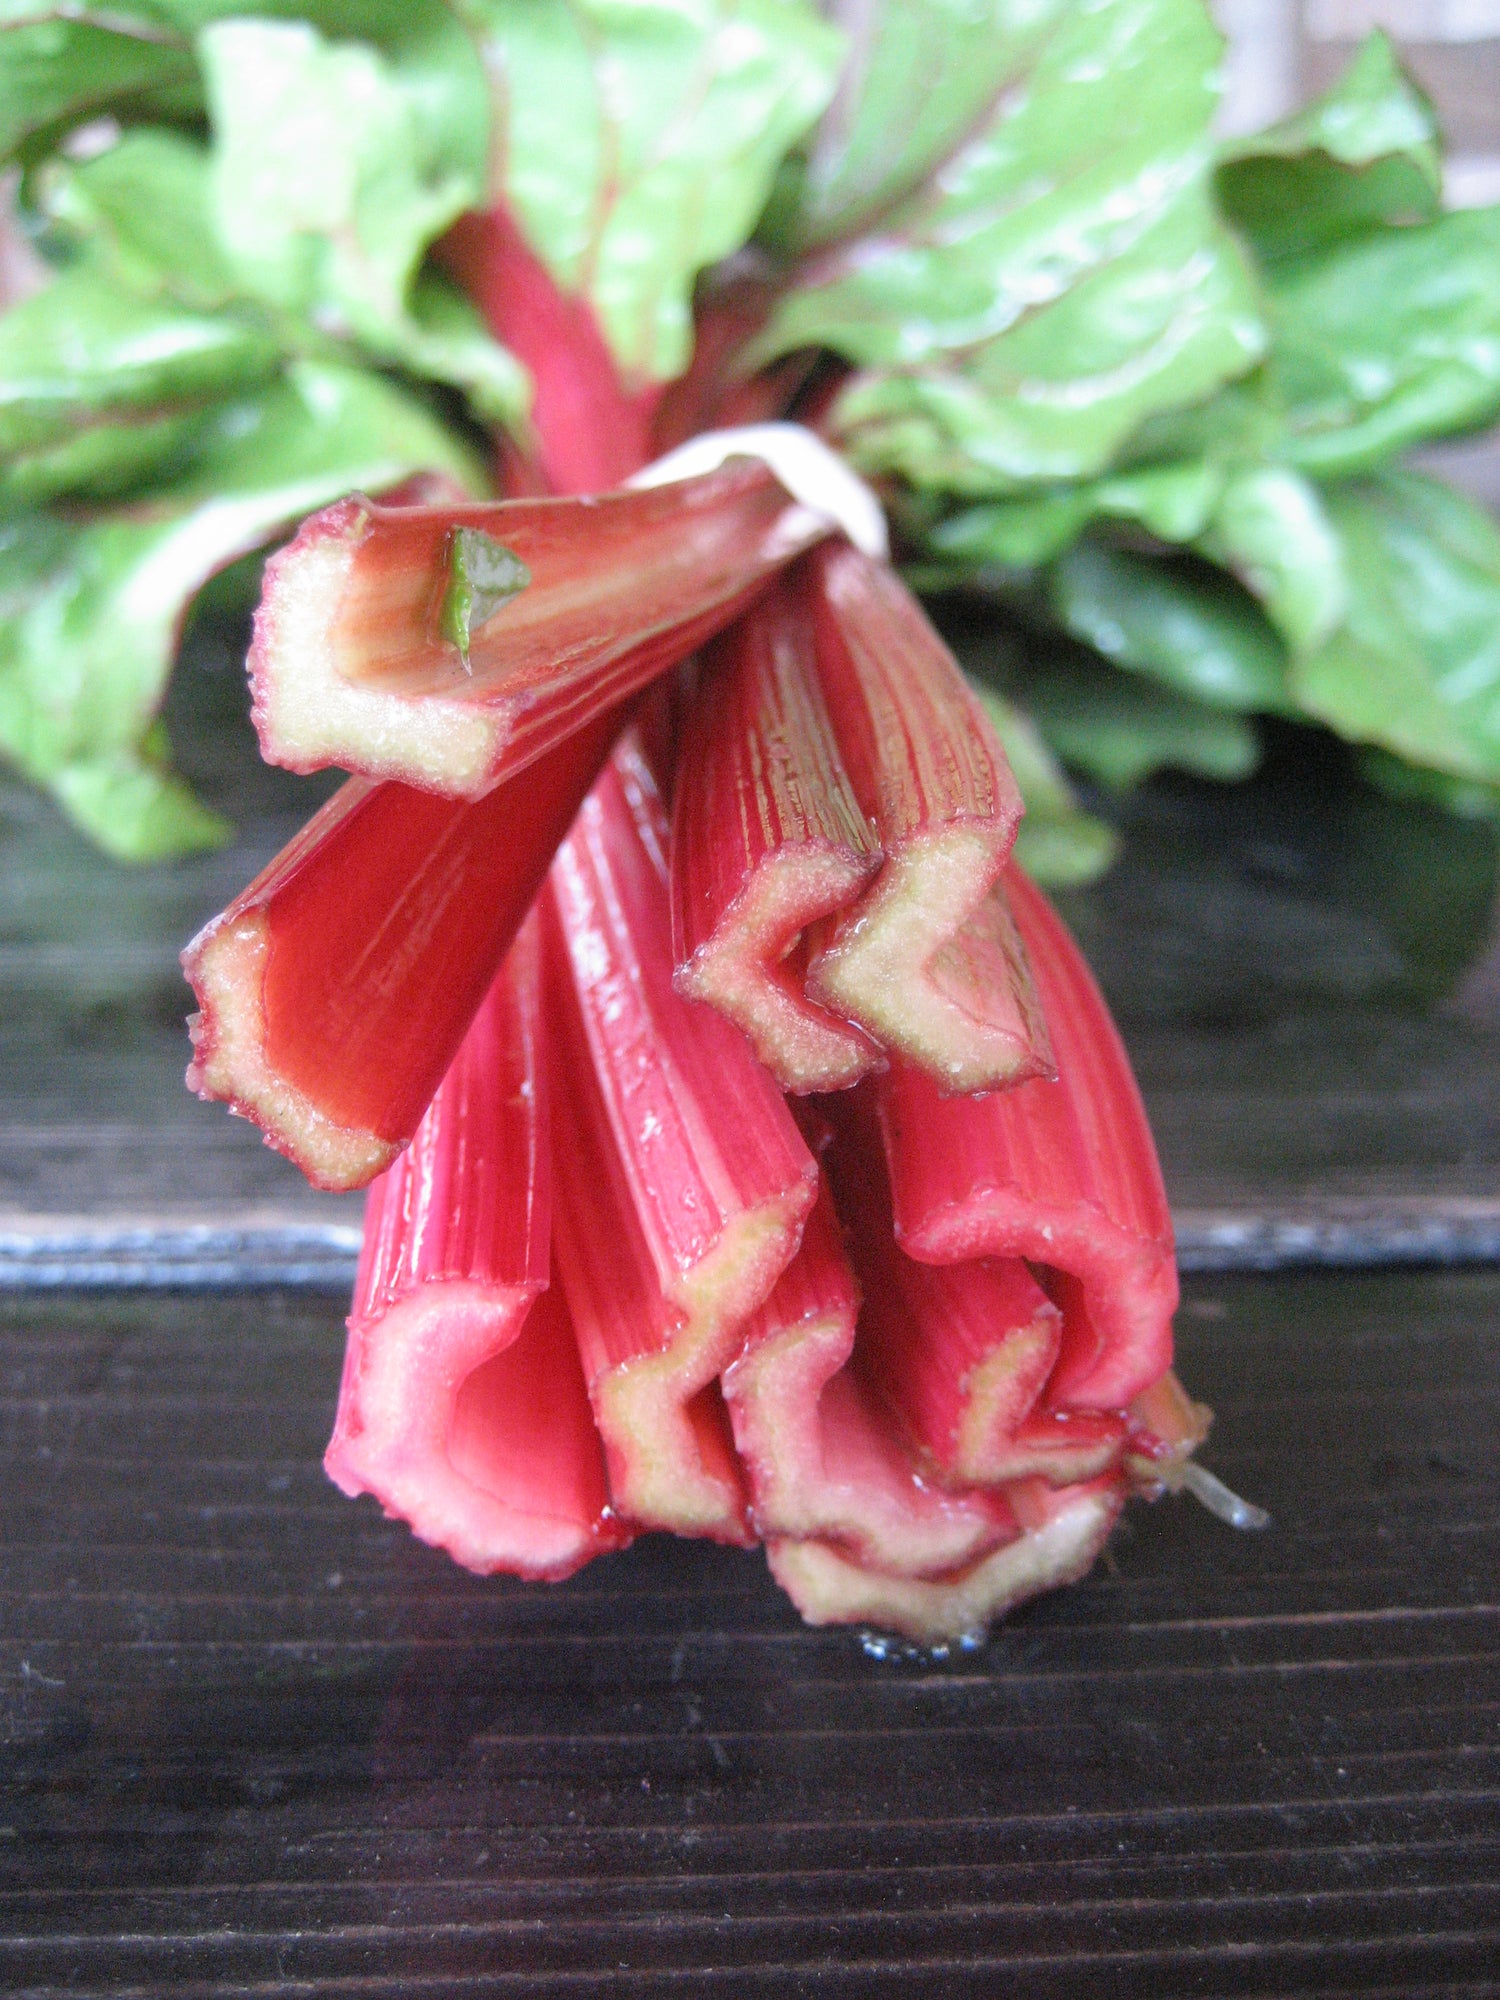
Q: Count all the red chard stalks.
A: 10